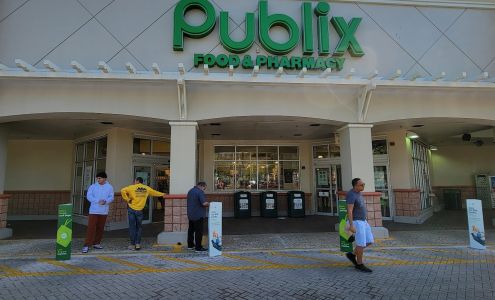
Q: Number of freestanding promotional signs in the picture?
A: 4